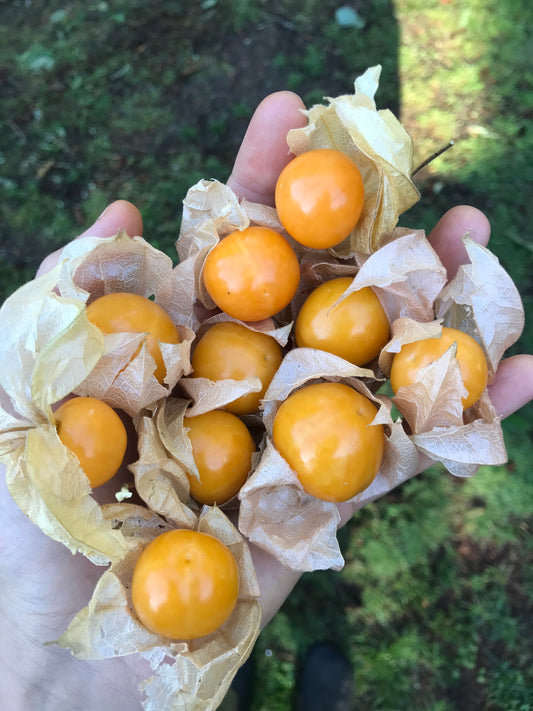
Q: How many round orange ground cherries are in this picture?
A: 10